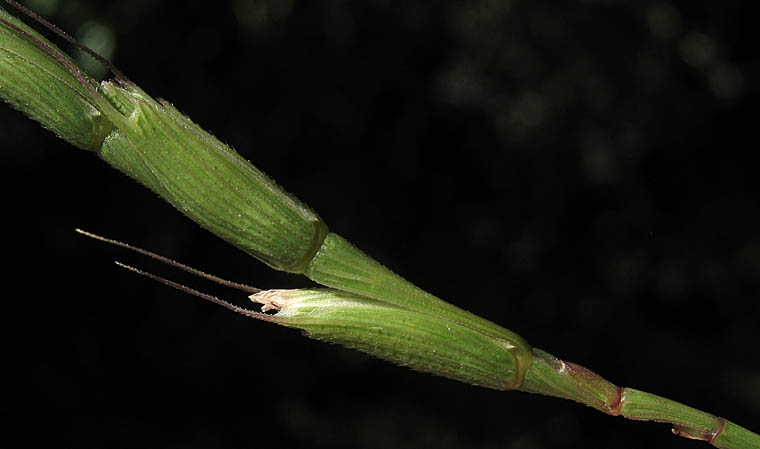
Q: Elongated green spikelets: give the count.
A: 3